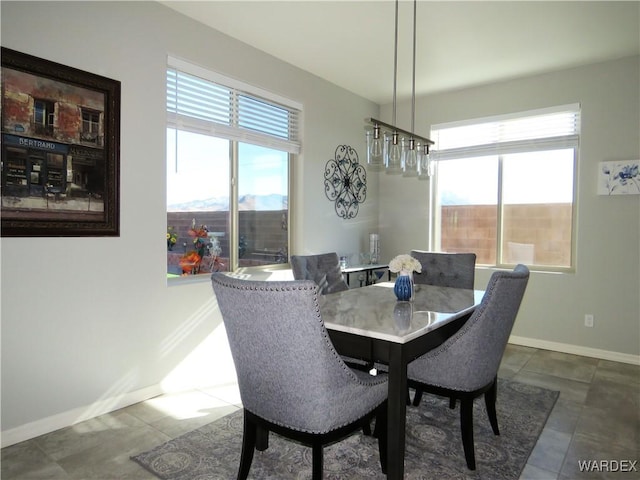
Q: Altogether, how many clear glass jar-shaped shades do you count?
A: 4